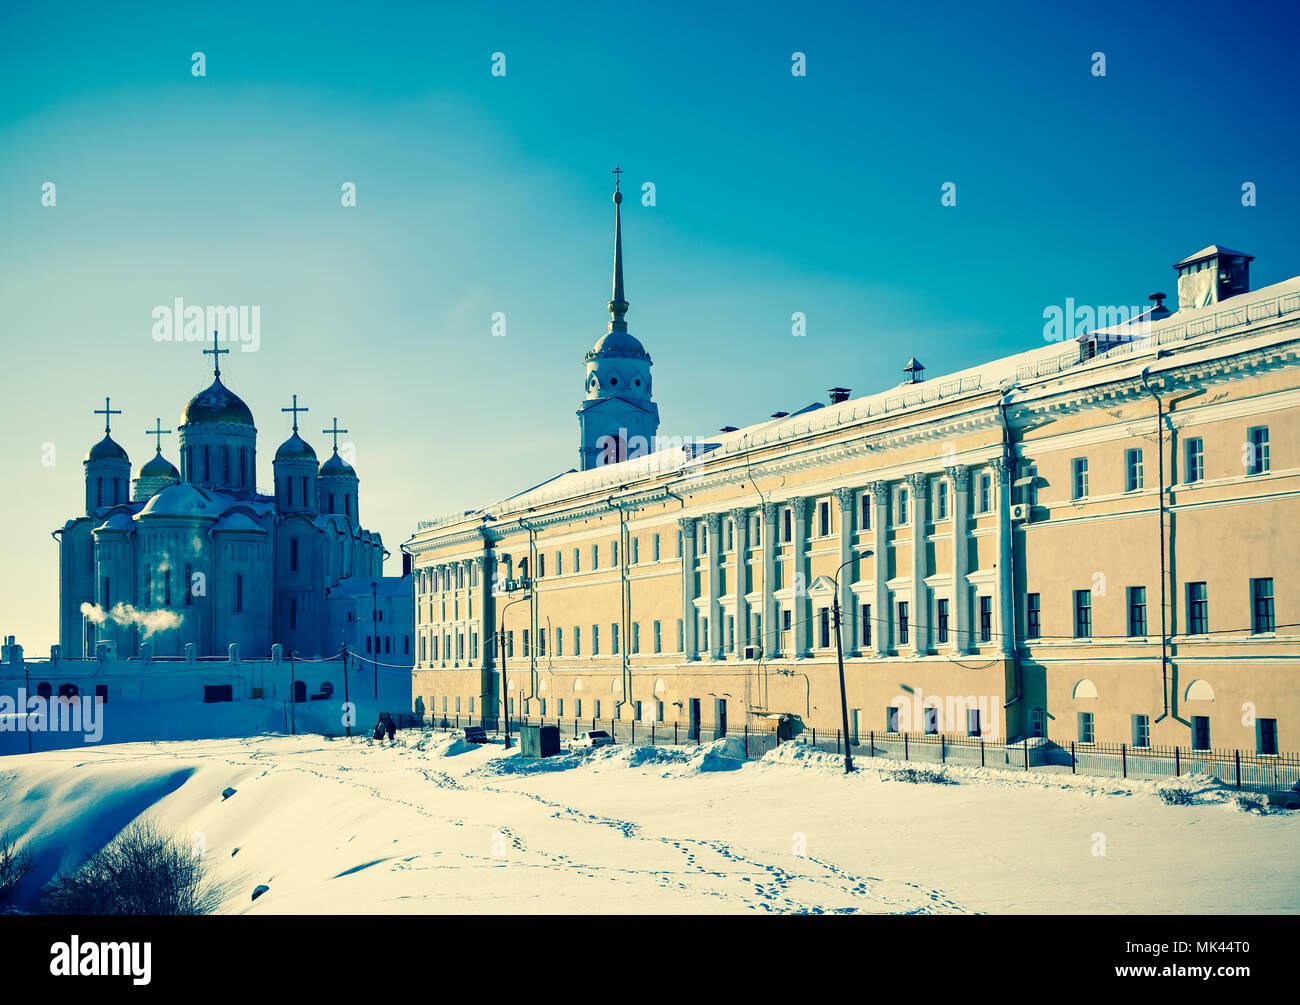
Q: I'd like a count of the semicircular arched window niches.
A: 7